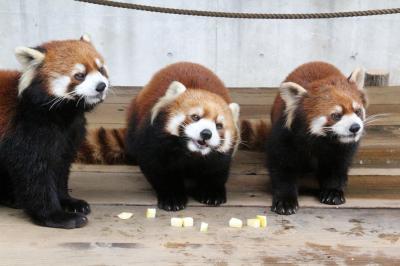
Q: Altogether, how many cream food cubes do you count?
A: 8